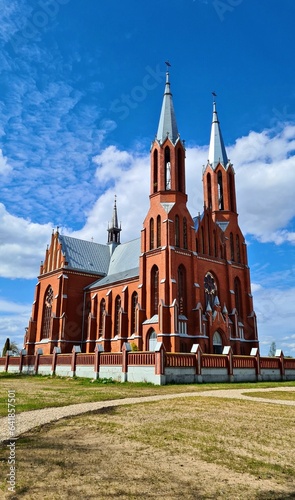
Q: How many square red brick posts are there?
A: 12